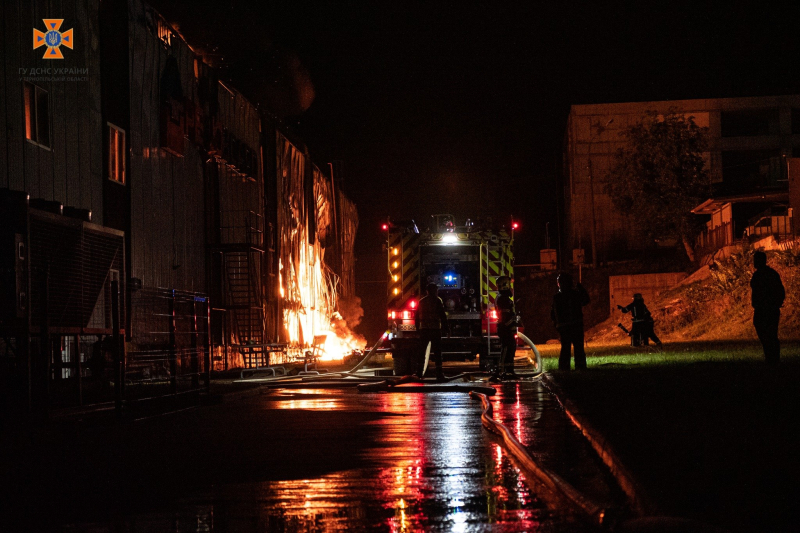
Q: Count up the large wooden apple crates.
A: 0